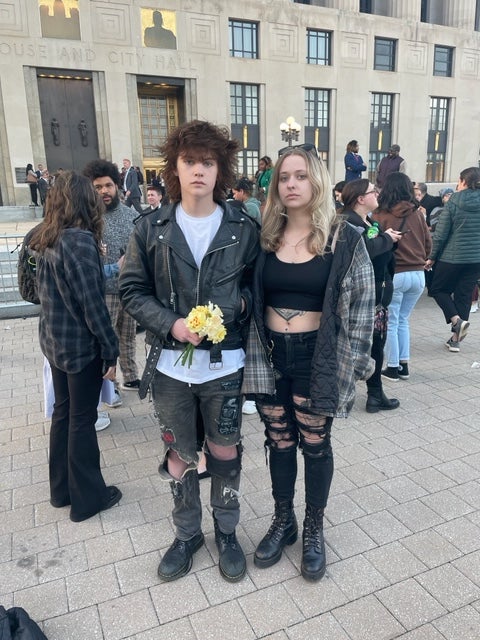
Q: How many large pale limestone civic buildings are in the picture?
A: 1